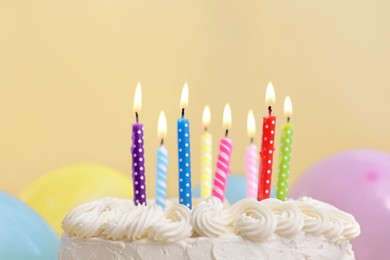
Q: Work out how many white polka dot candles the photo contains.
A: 4